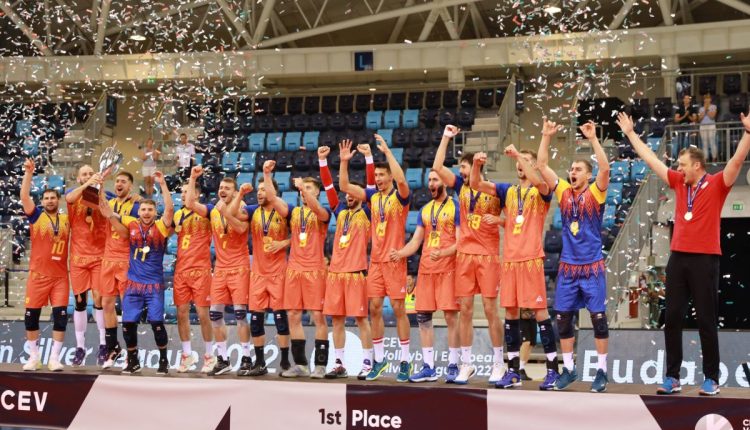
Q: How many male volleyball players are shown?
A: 14